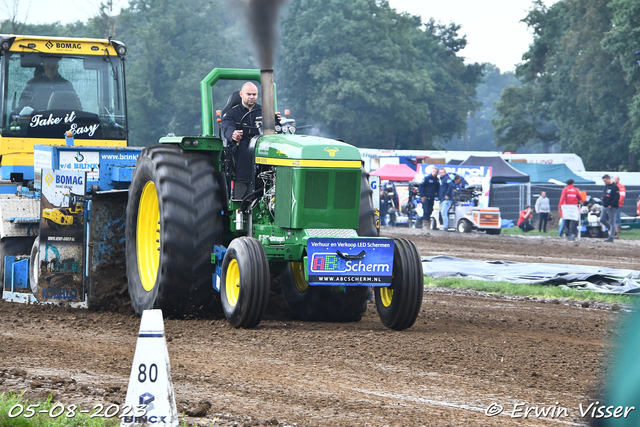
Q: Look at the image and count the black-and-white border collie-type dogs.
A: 0